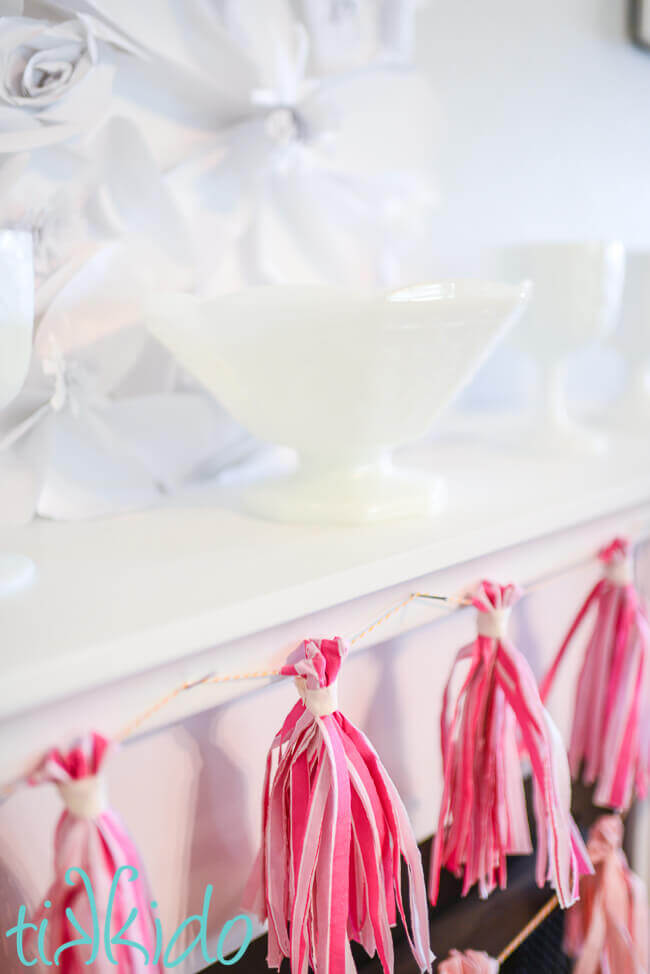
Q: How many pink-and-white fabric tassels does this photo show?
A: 4